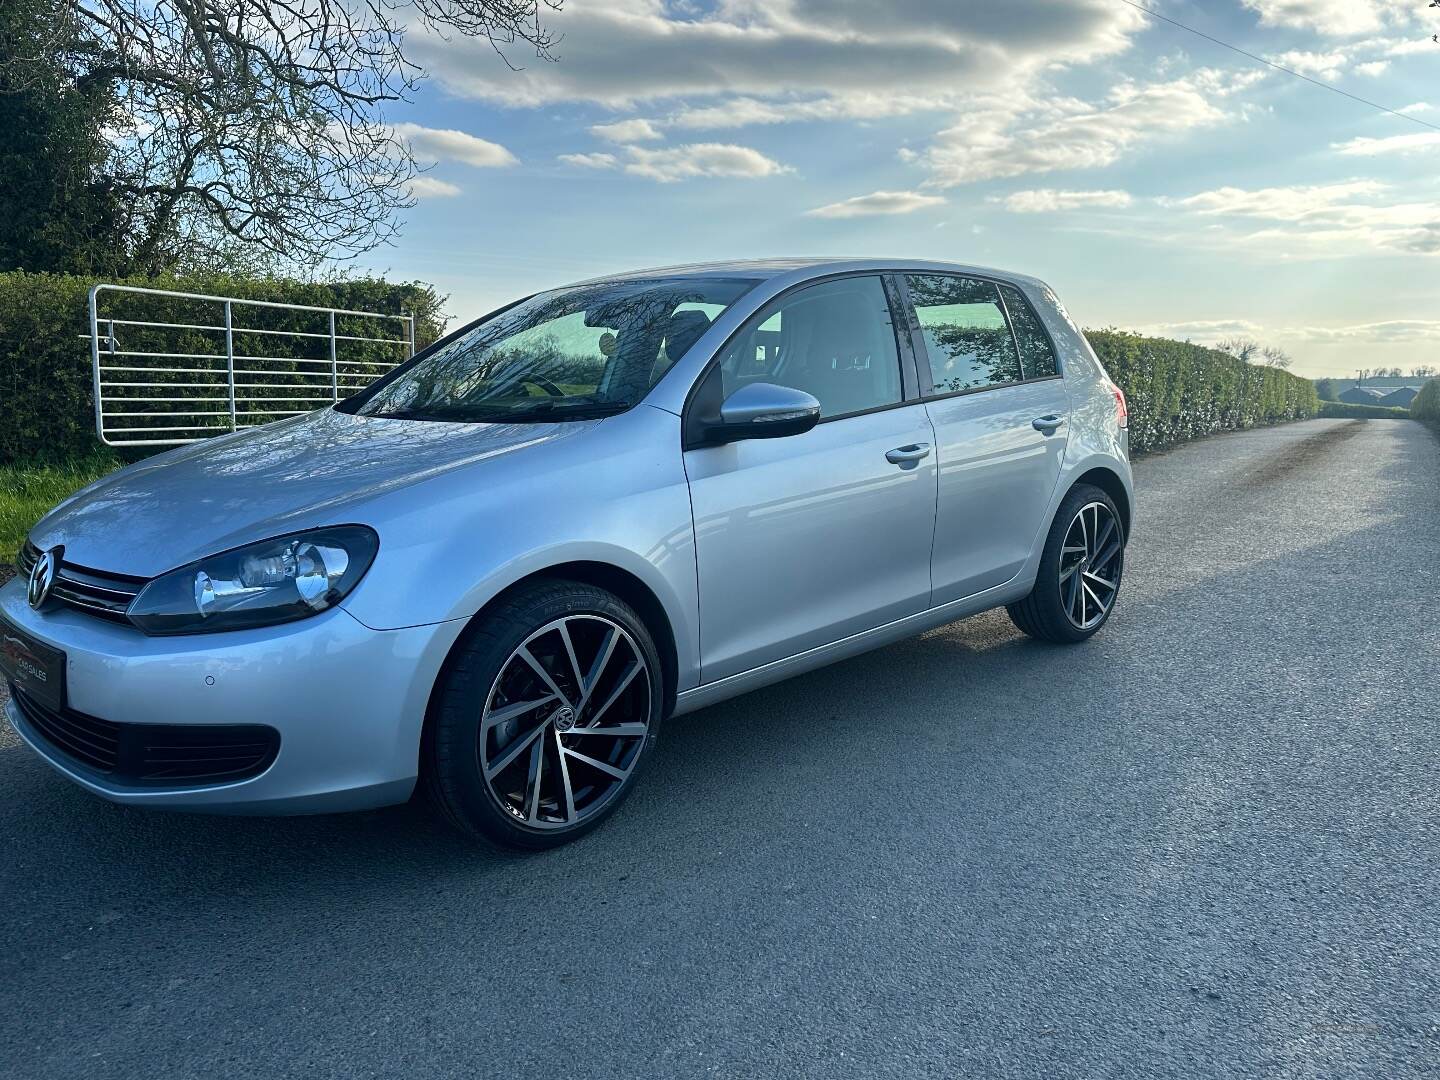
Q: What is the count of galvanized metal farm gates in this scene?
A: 1